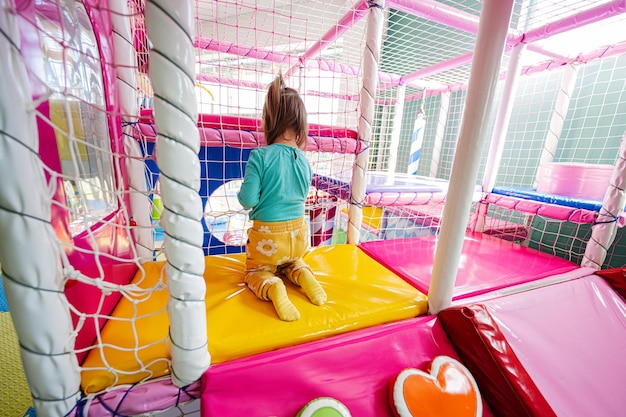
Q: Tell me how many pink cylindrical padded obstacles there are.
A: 1